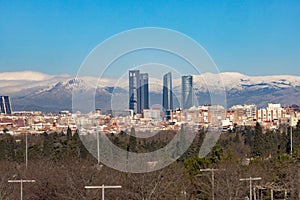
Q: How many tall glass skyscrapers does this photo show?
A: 4